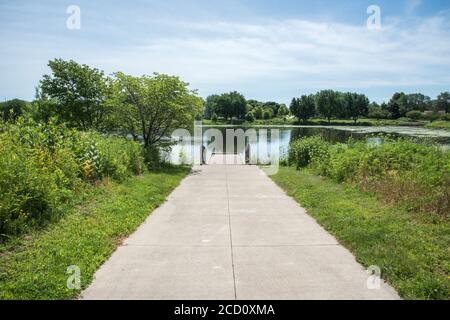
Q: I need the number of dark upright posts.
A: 2